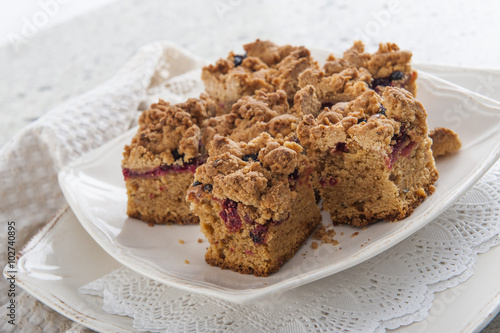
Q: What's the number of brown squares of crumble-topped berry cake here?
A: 6